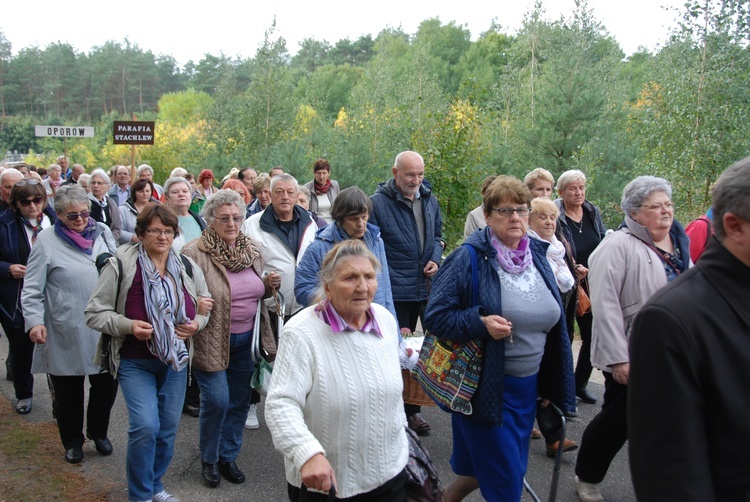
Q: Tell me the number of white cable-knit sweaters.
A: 1